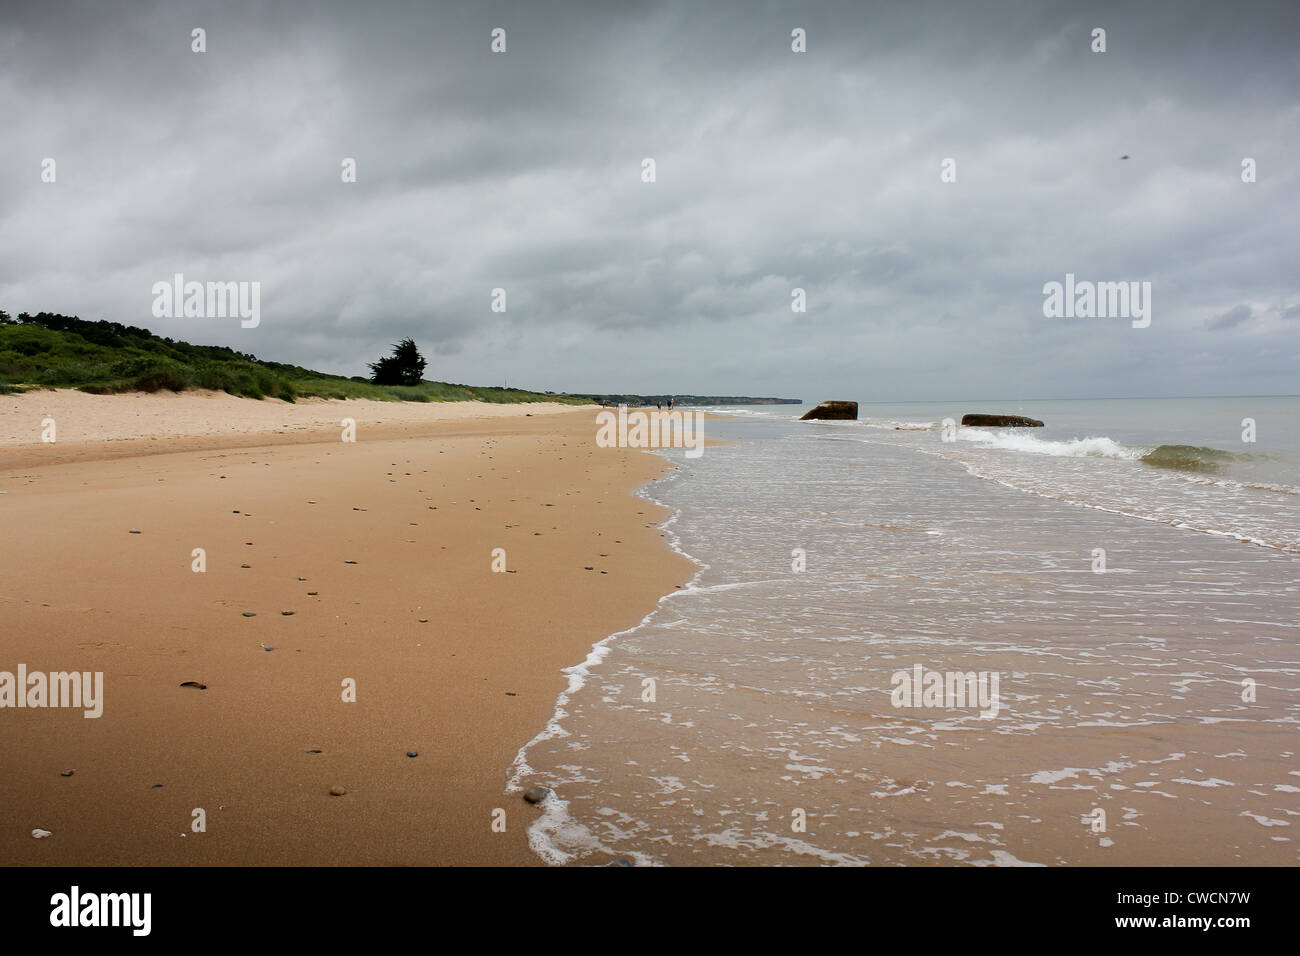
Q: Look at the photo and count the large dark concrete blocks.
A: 2